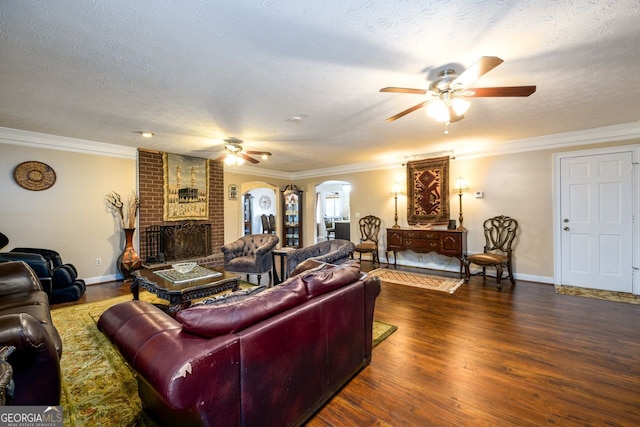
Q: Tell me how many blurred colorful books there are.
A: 0